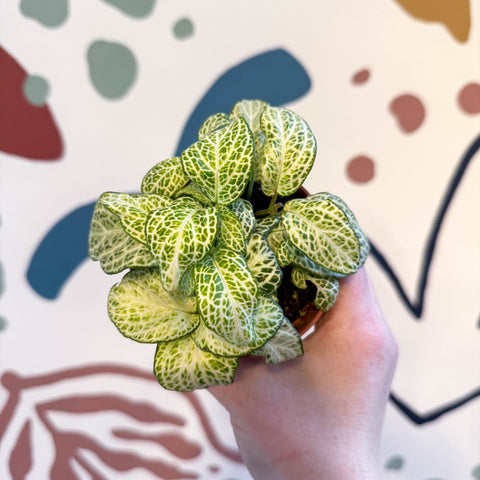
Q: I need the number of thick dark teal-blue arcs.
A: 2